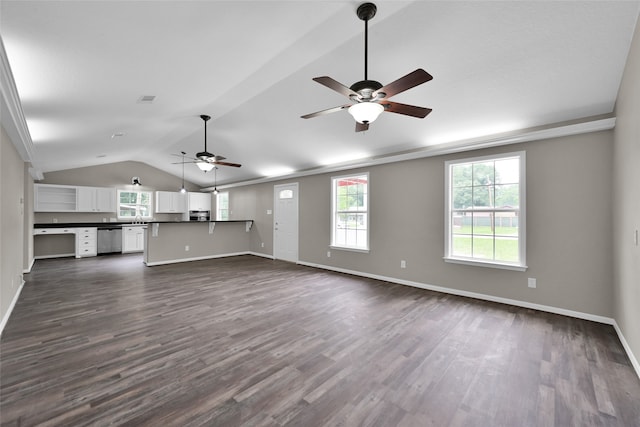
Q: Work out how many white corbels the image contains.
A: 3